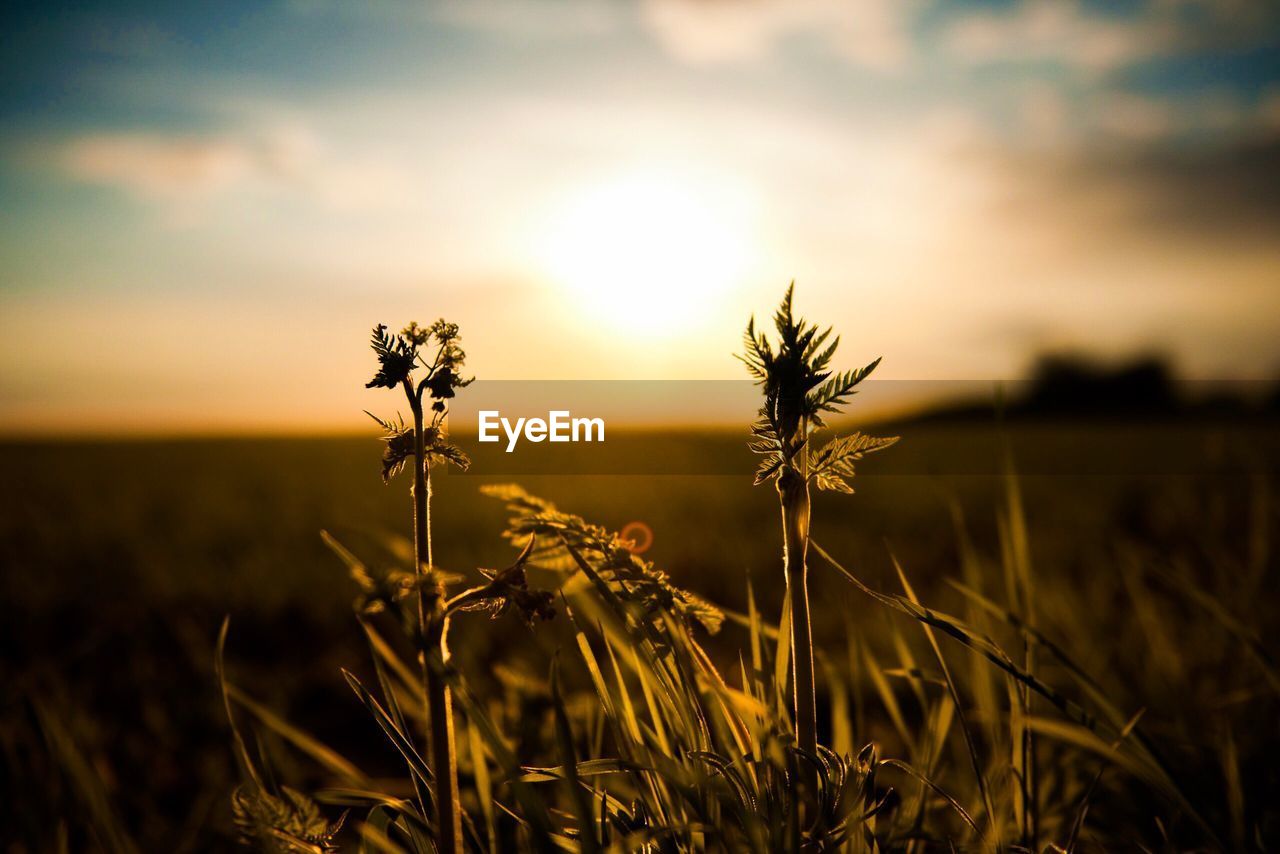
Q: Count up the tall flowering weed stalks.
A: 2